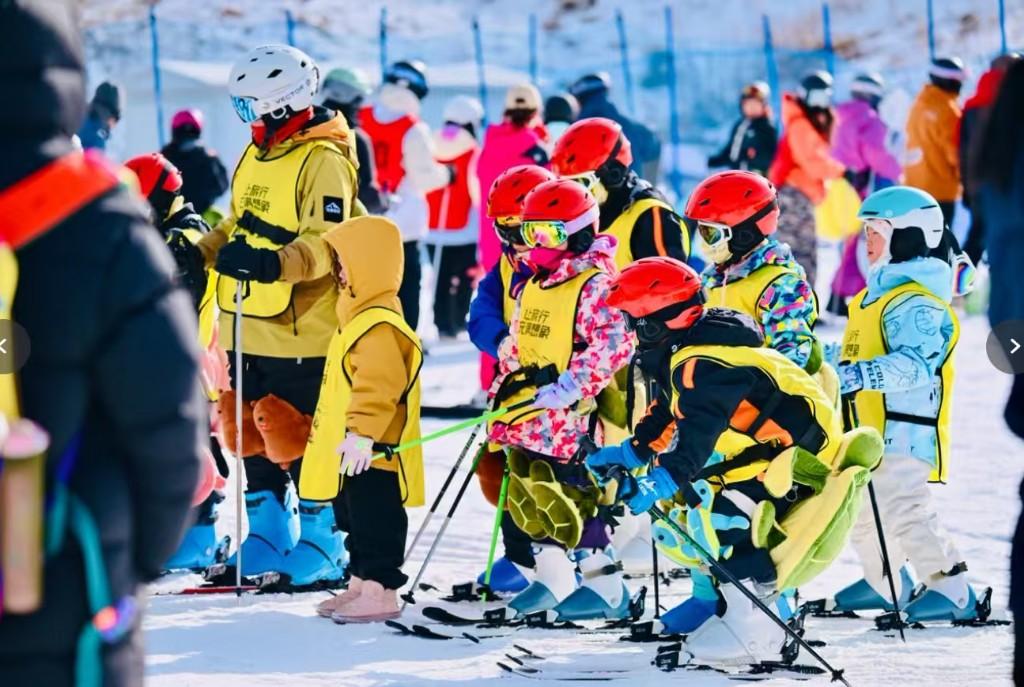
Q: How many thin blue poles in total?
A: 11